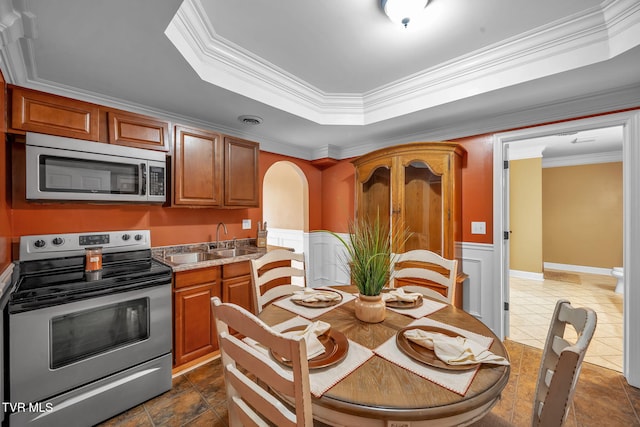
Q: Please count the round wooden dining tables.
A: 1